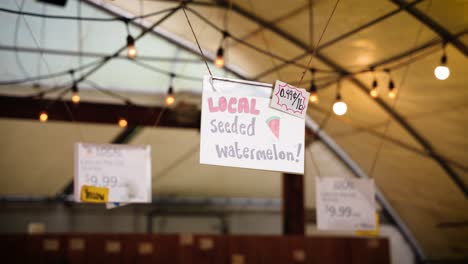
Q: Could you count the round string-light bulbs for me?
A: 11